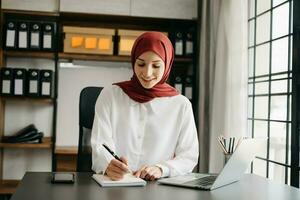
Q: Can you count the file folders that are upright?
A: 12